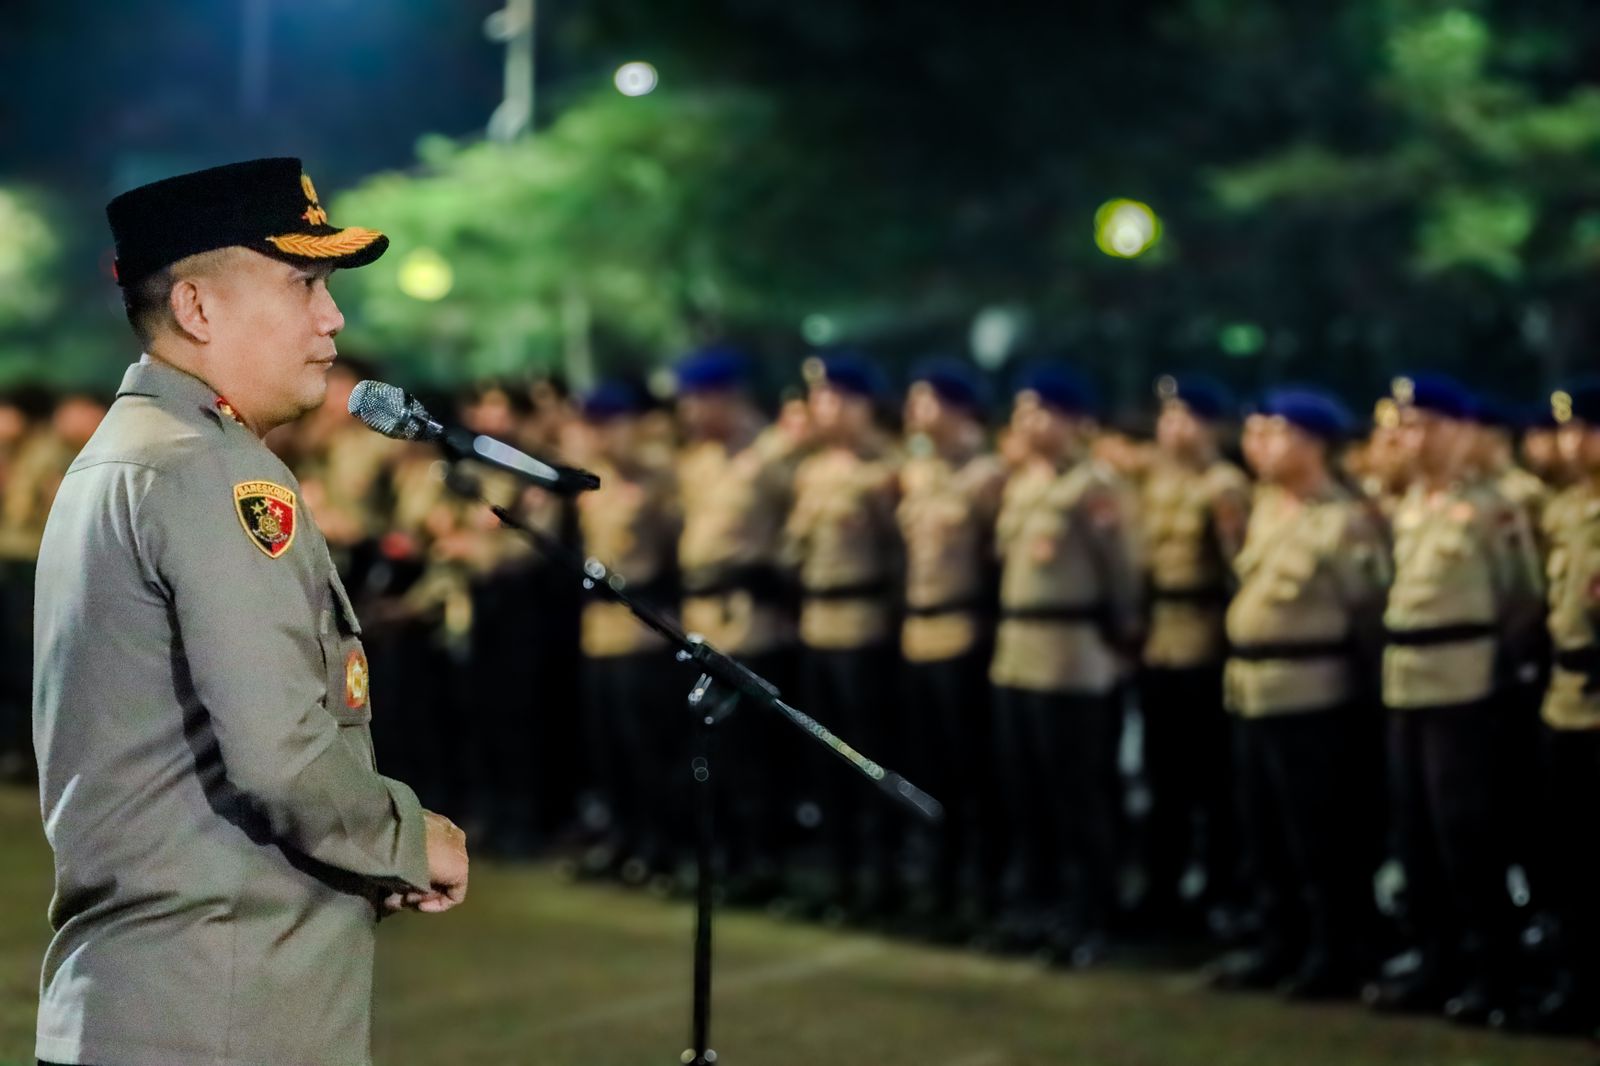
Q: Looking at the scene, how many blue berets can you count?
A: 11